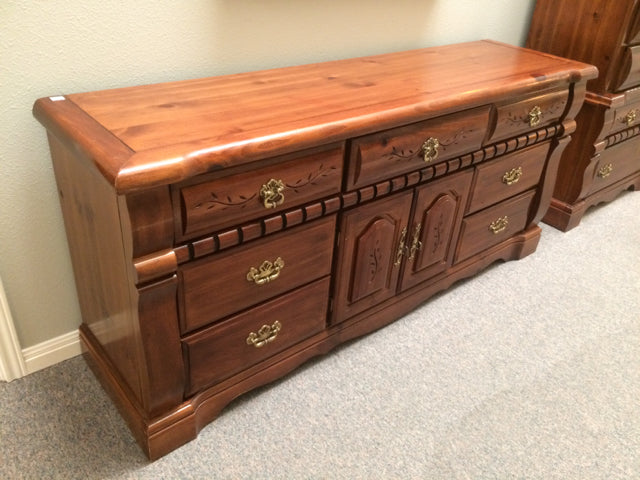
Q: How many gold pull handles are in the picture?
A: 11